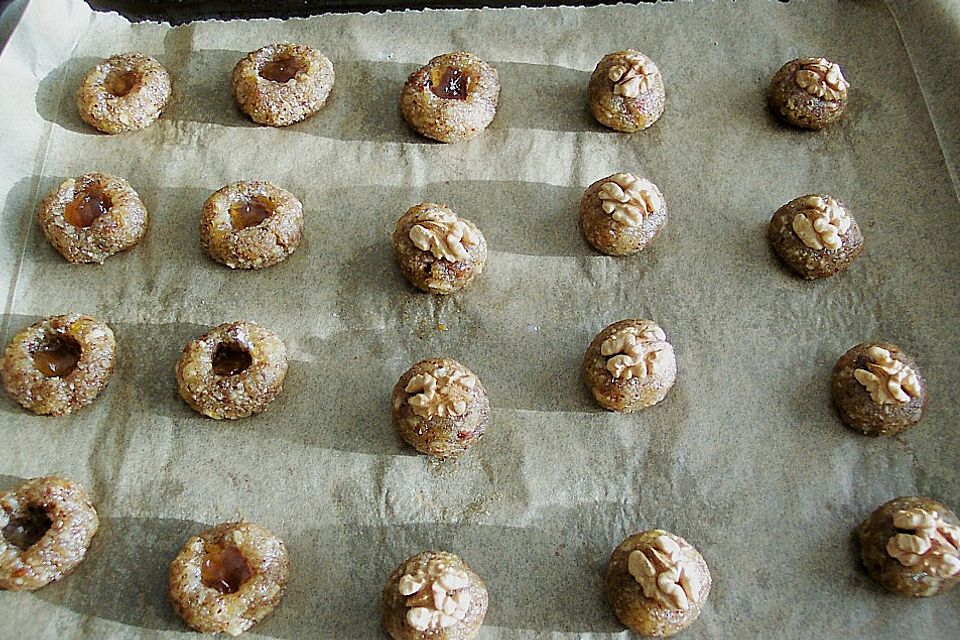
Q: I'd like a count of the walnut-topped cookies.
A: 11